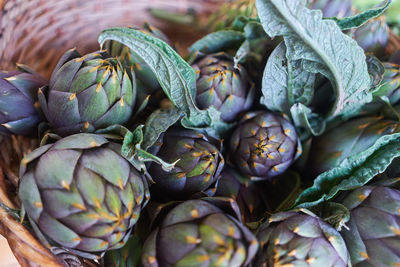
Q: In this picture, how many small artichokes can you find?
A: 3